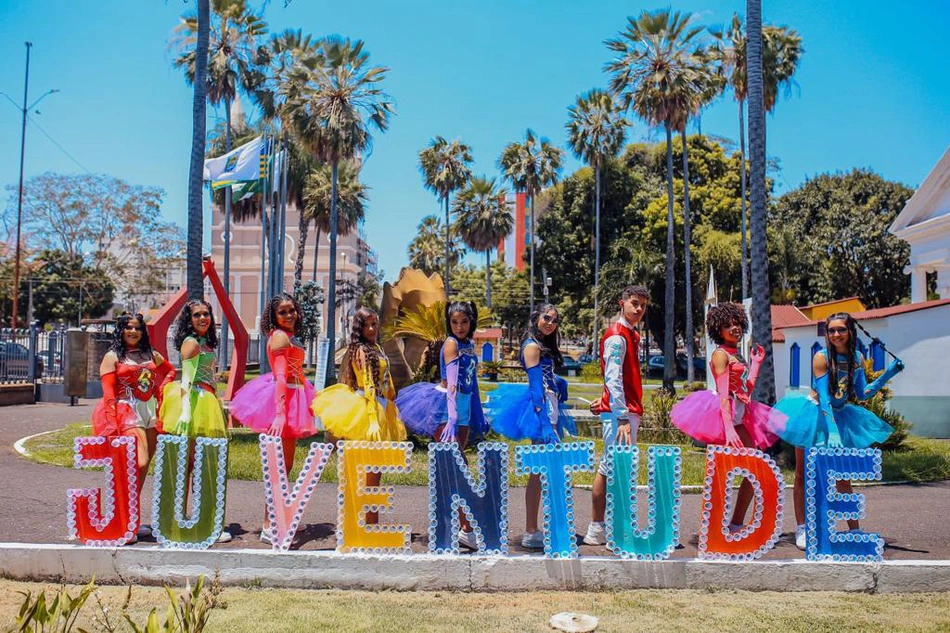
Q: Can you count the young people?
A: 9